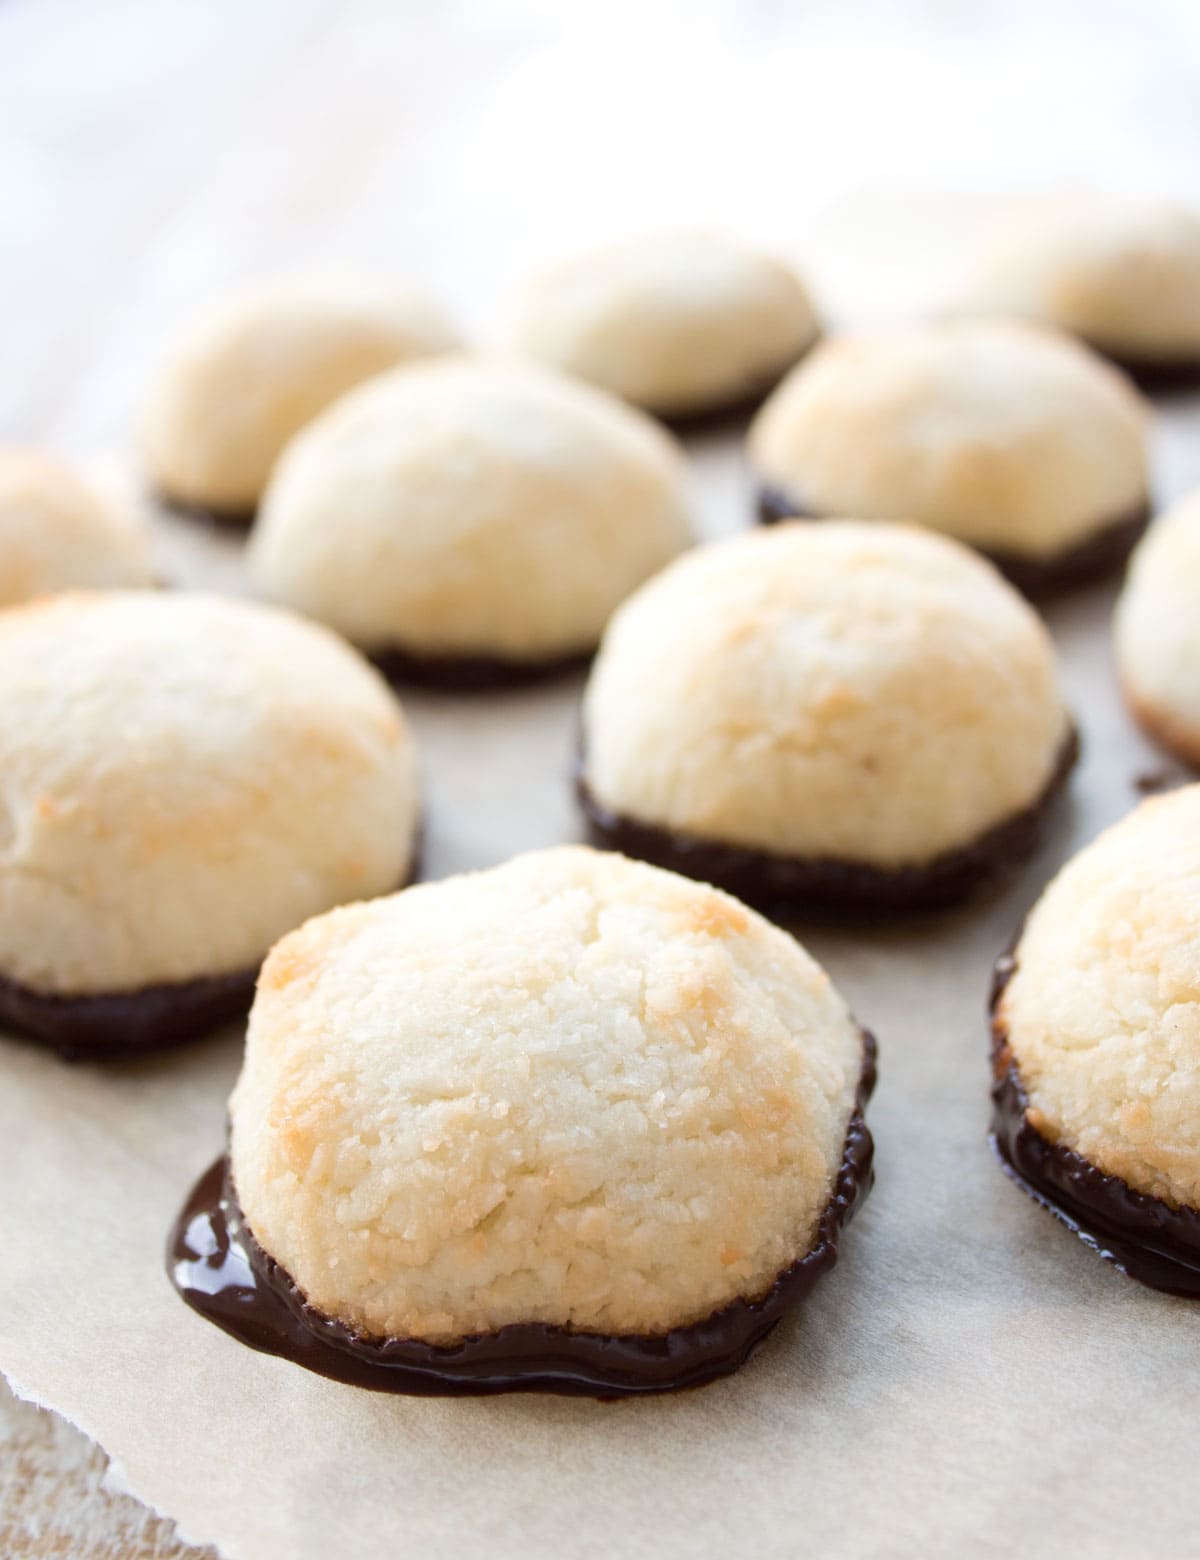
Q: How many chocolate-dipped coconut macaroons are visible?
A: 11